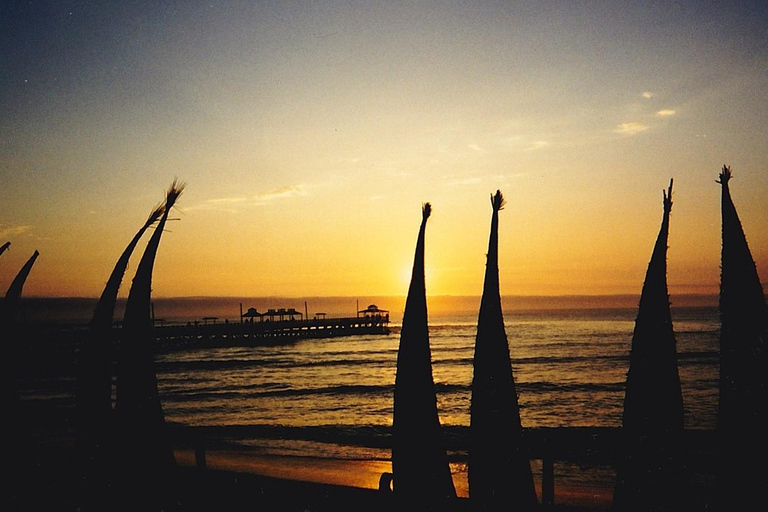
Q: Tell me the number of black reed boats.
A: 8